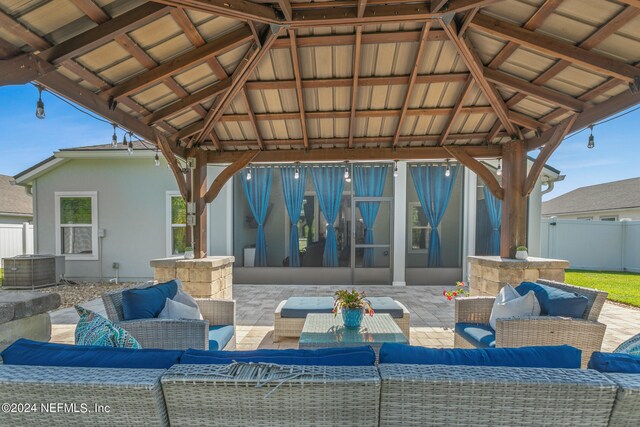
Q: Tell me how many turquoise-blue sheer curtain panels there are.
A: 6